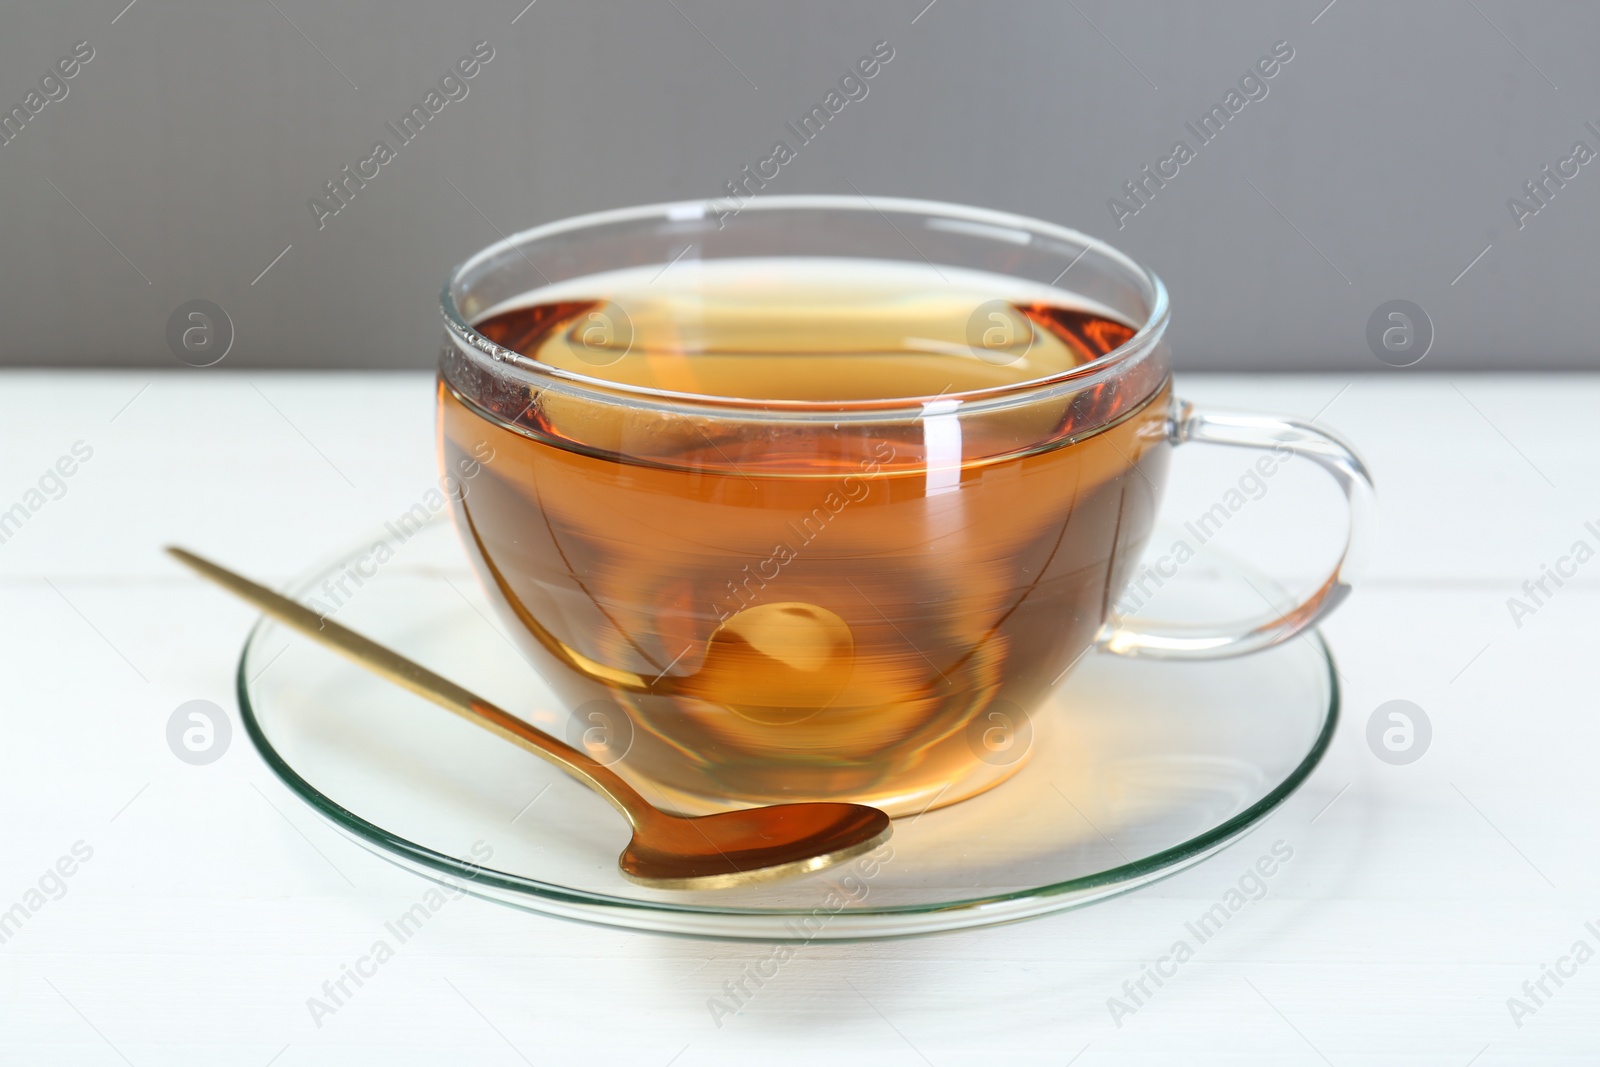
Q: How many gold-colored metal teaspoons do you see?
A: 1